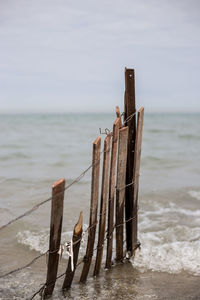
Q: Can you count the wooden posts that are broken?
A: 1